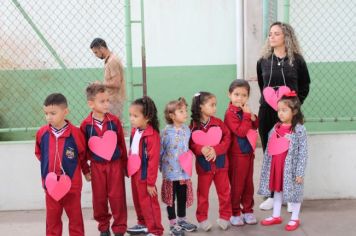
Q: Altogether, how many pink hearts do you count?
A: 8